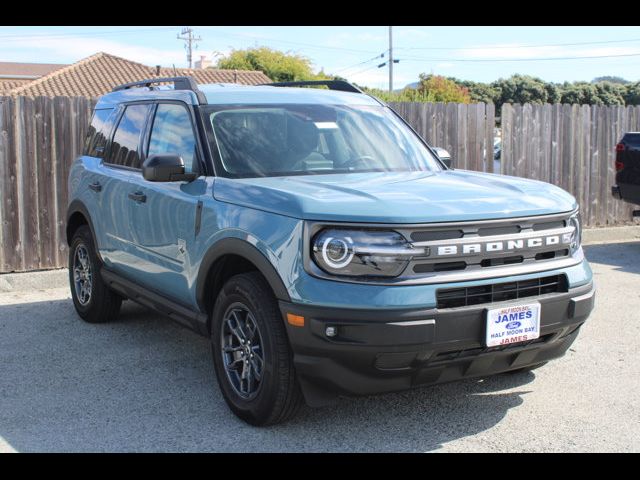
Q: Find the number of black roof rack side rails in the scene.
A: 2